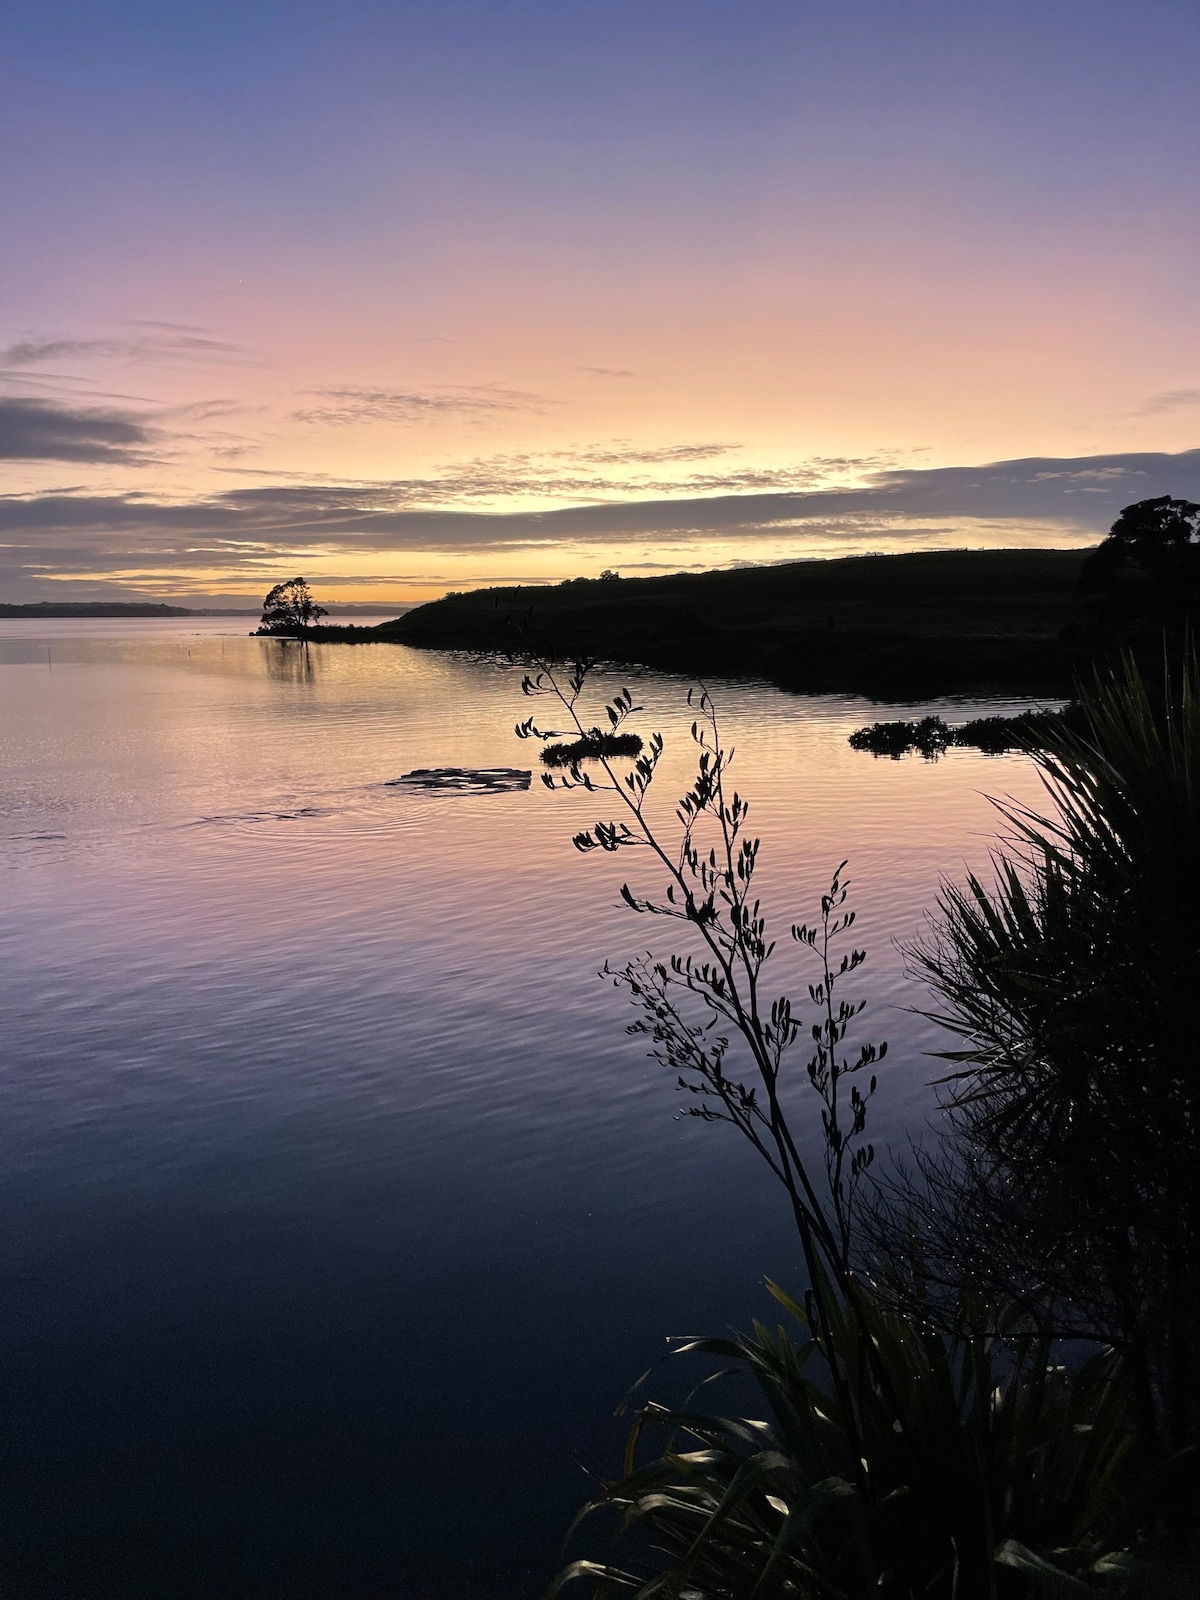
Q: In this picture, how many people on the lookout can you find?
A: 0